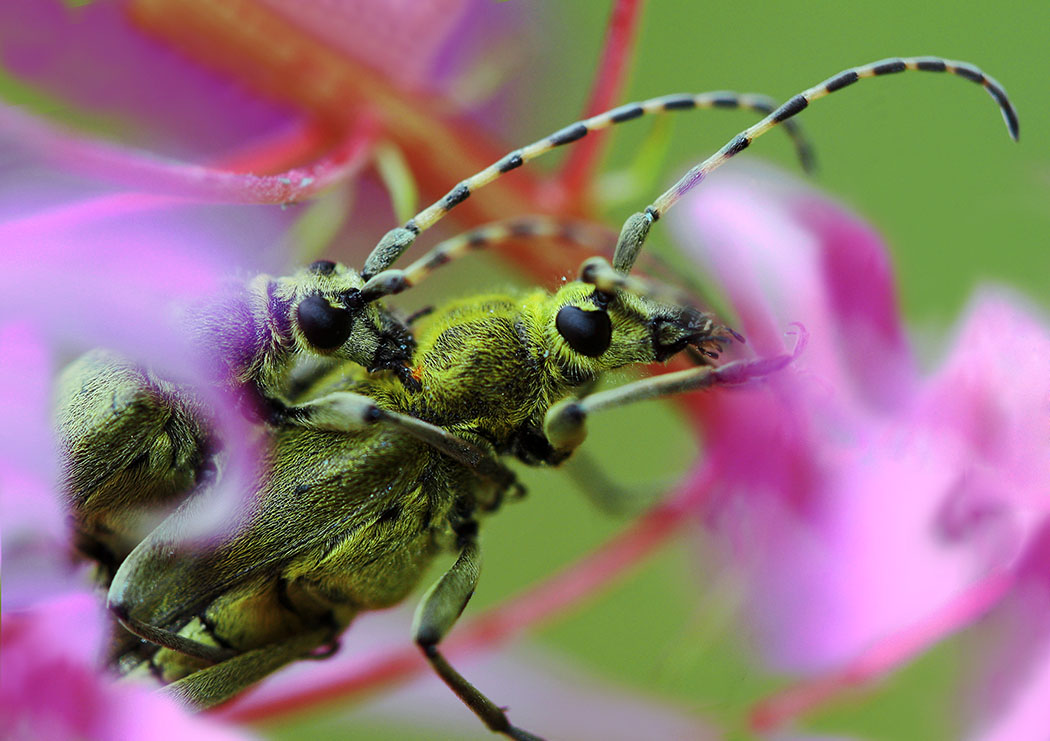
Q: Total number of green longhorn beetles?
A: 2